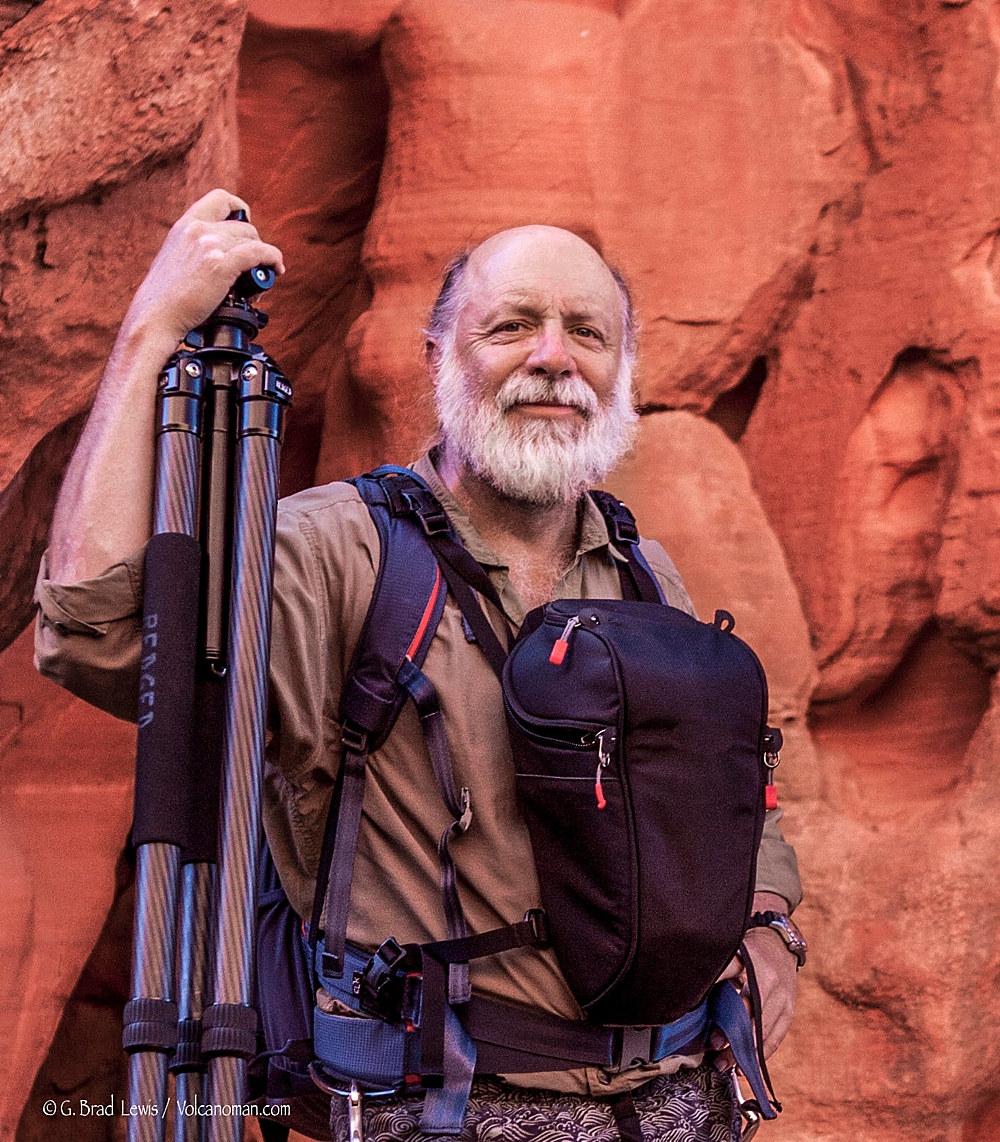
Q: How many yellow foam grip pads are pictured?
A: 0